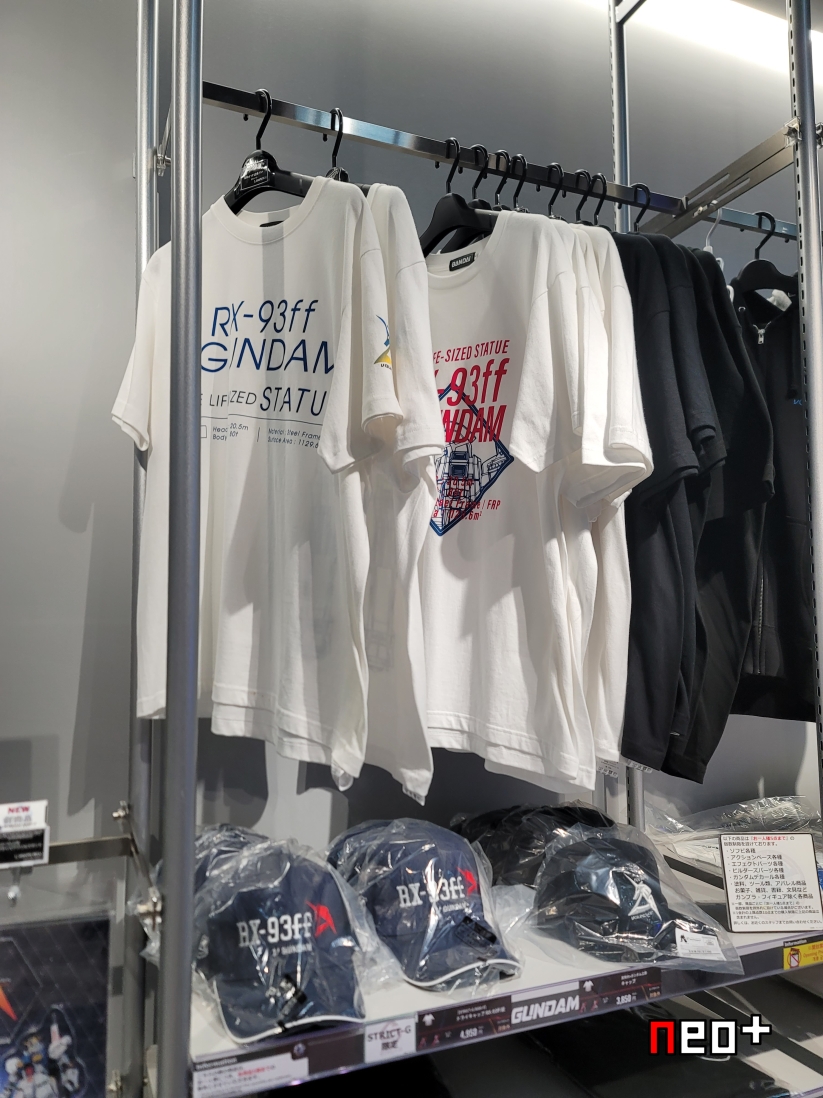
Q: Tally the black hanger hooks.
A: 11